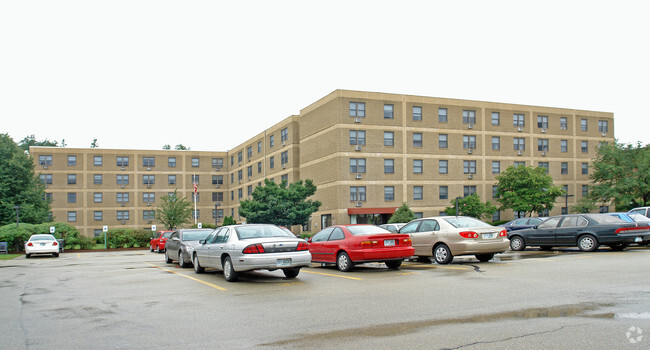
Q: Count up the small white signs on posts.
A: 4